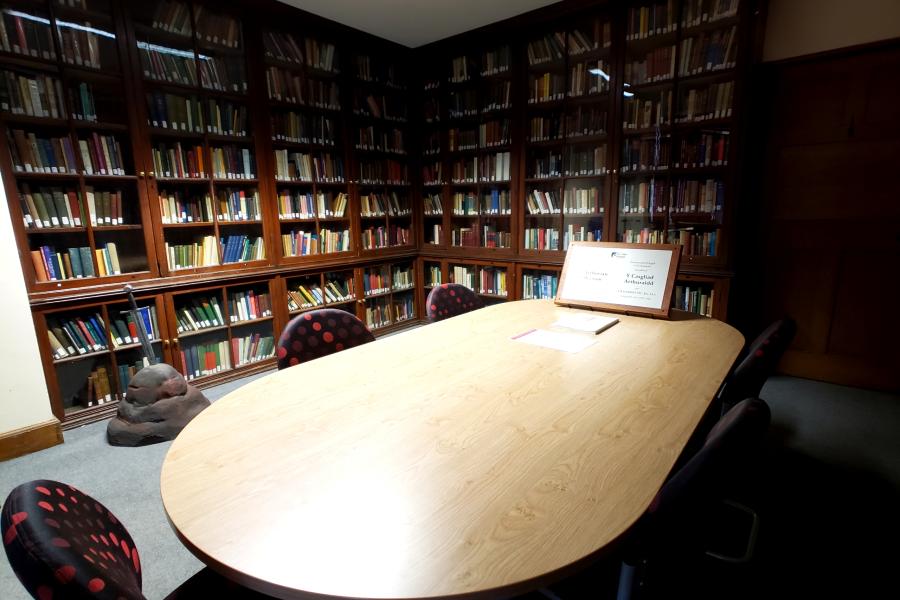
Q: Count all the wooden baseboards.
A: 1